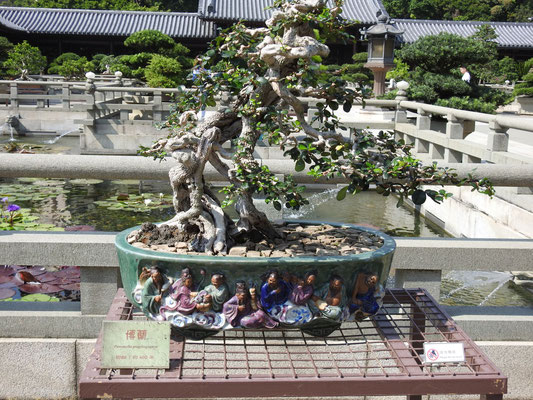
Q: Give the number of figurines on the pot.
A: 8